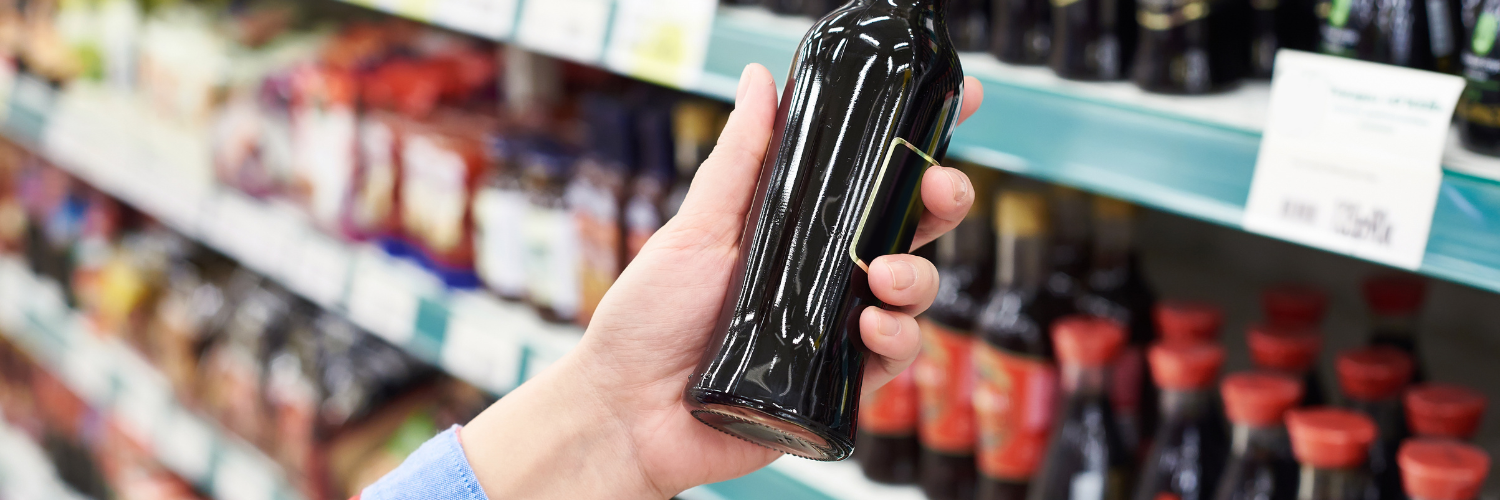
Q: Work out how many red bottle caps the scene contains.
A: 11